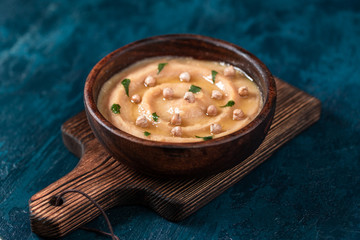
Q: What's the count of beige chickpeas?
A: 14